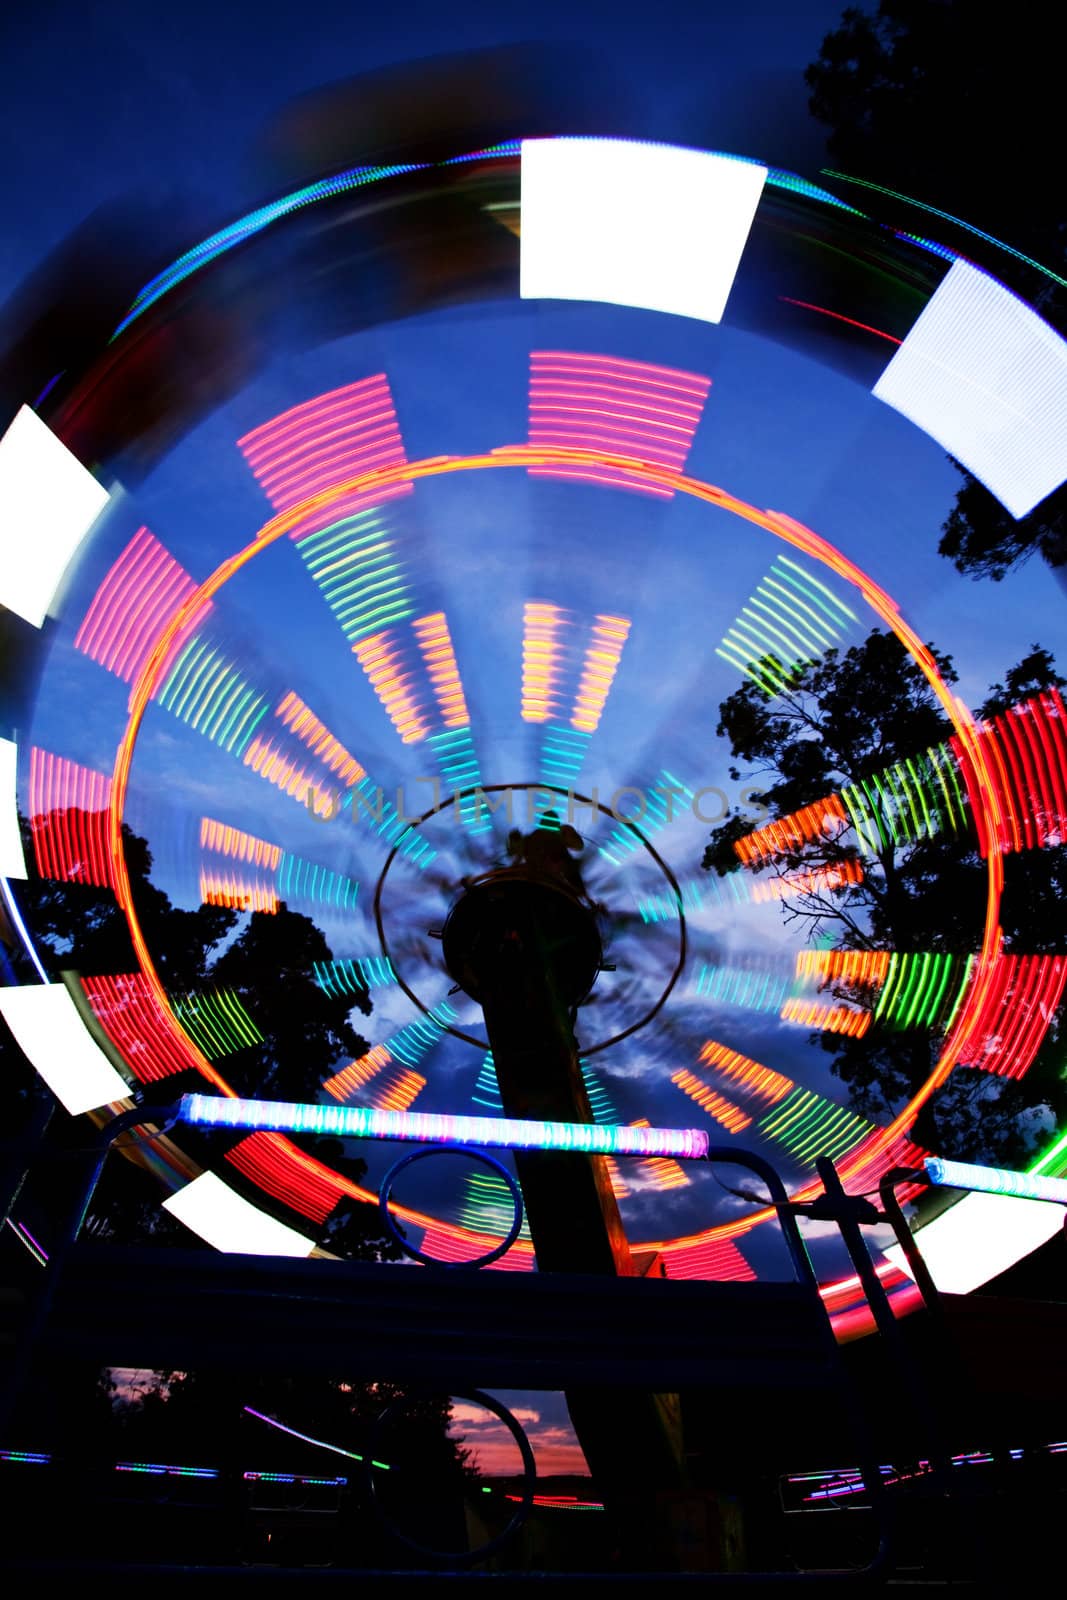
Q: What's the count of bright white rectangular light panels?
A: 7